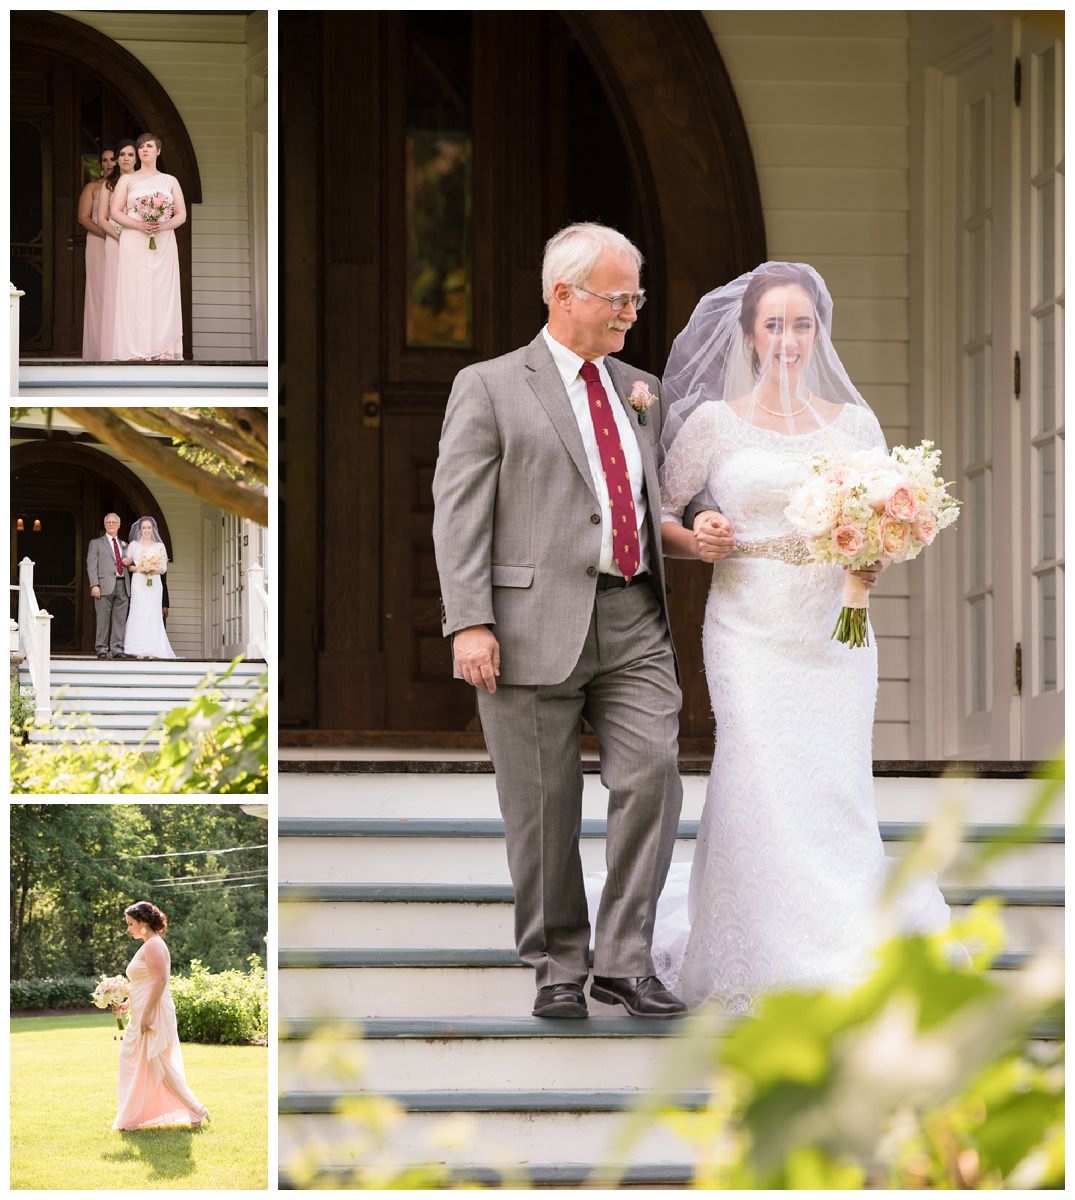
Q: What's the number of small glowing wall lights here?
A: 2